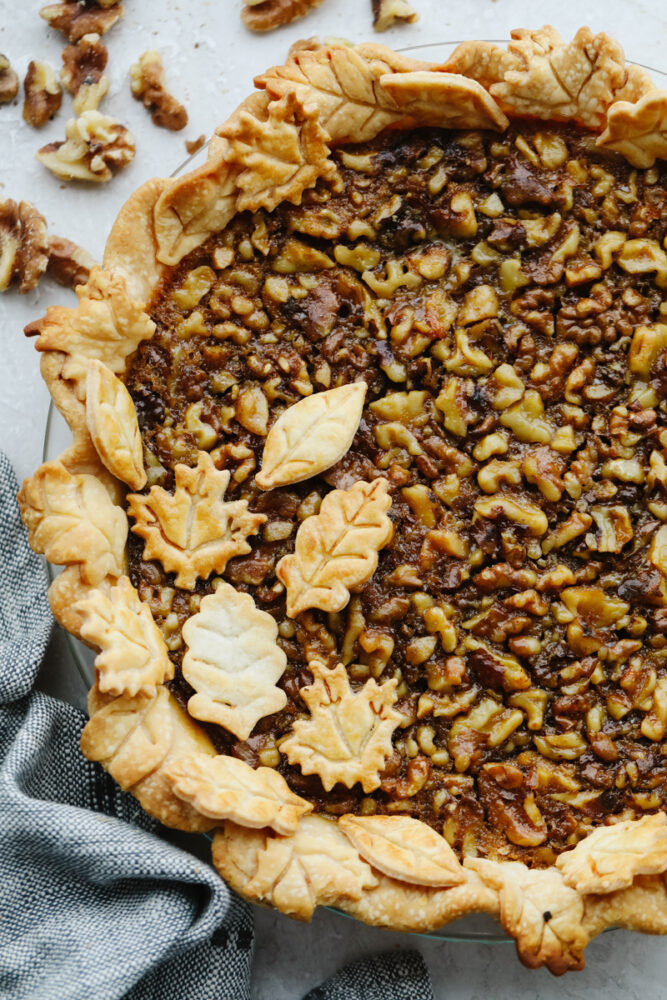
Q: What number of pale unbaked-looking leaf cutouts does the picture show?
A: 1